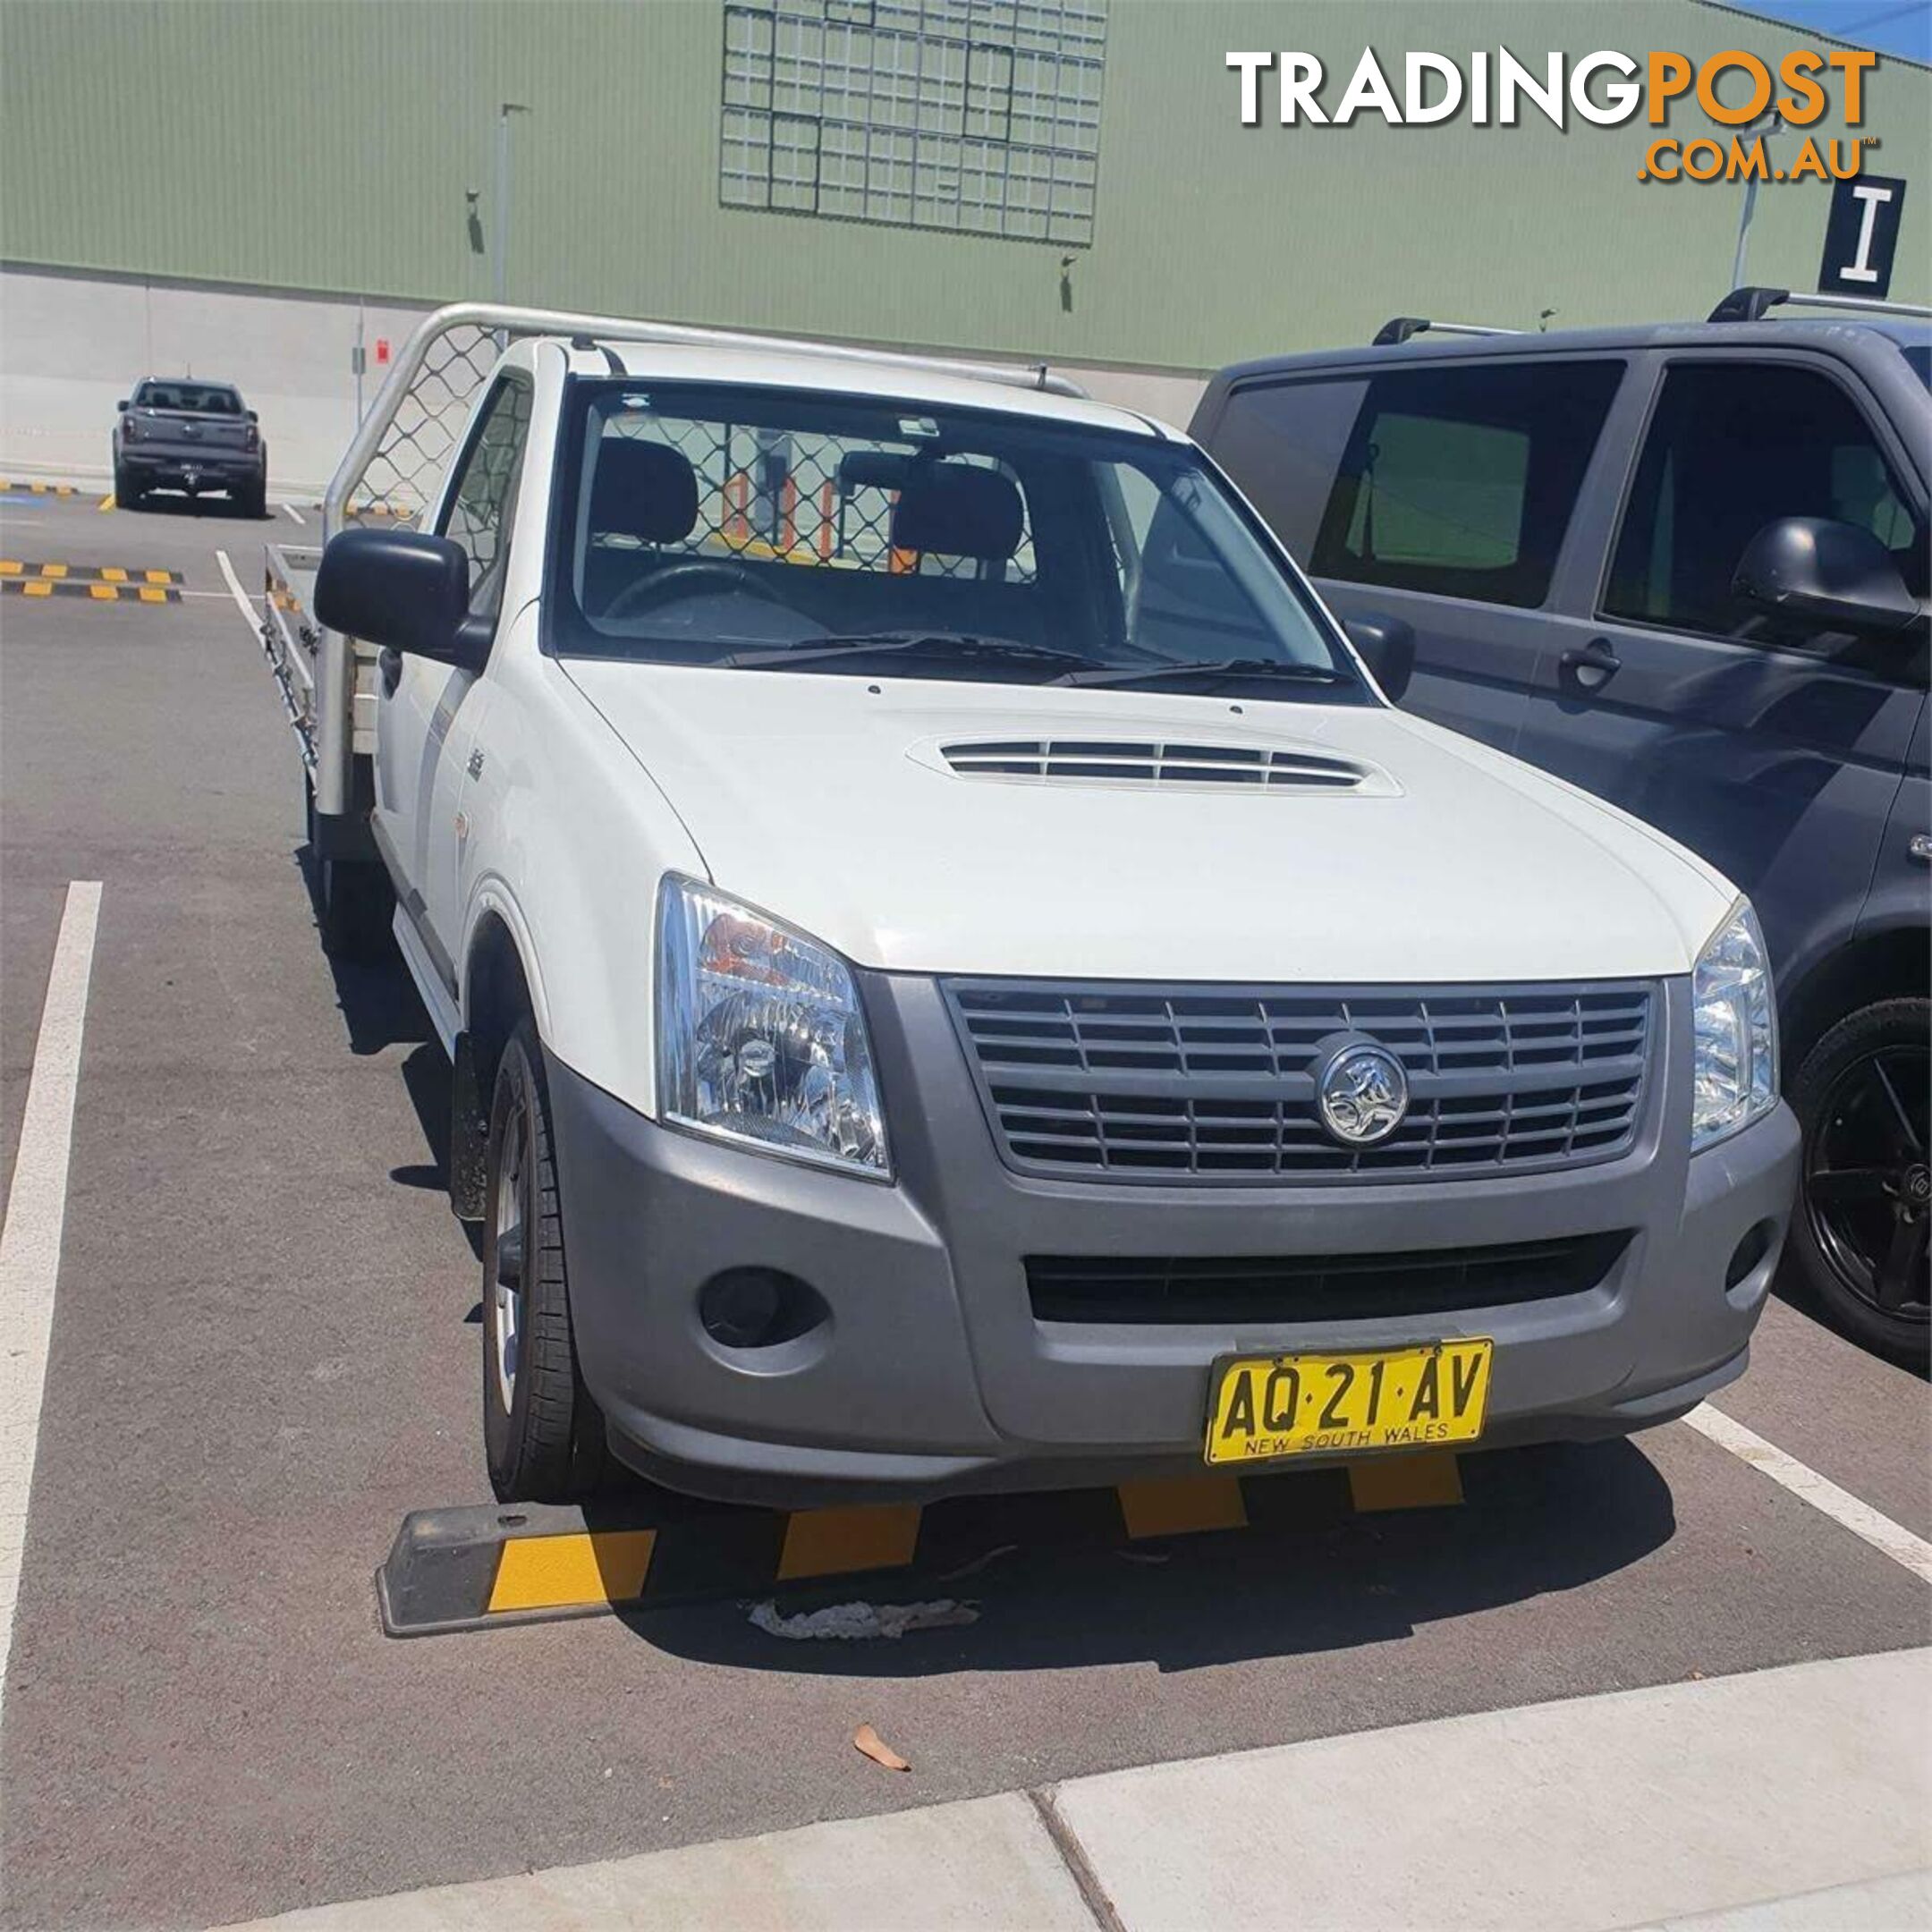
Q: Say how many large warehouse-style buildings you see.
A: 1